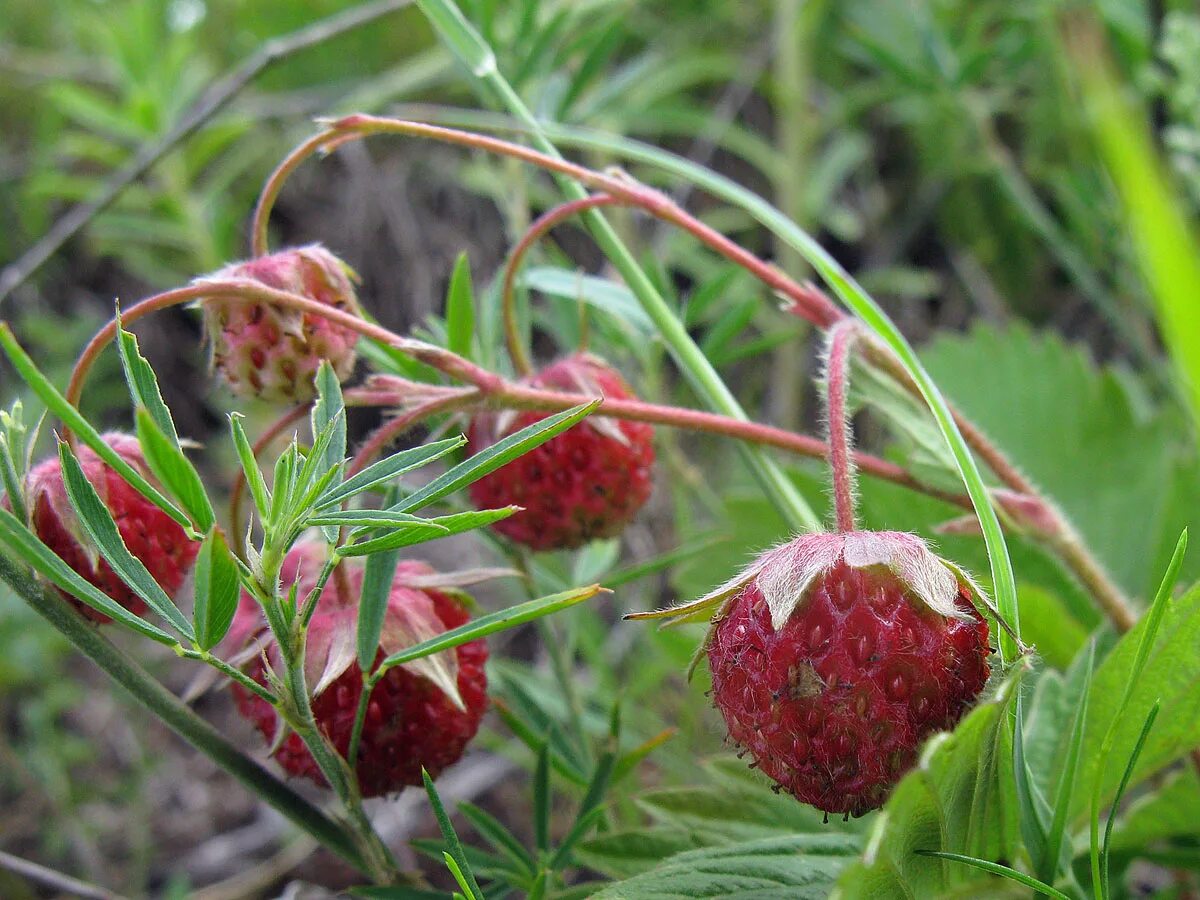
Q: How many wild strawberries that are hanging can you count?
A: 5